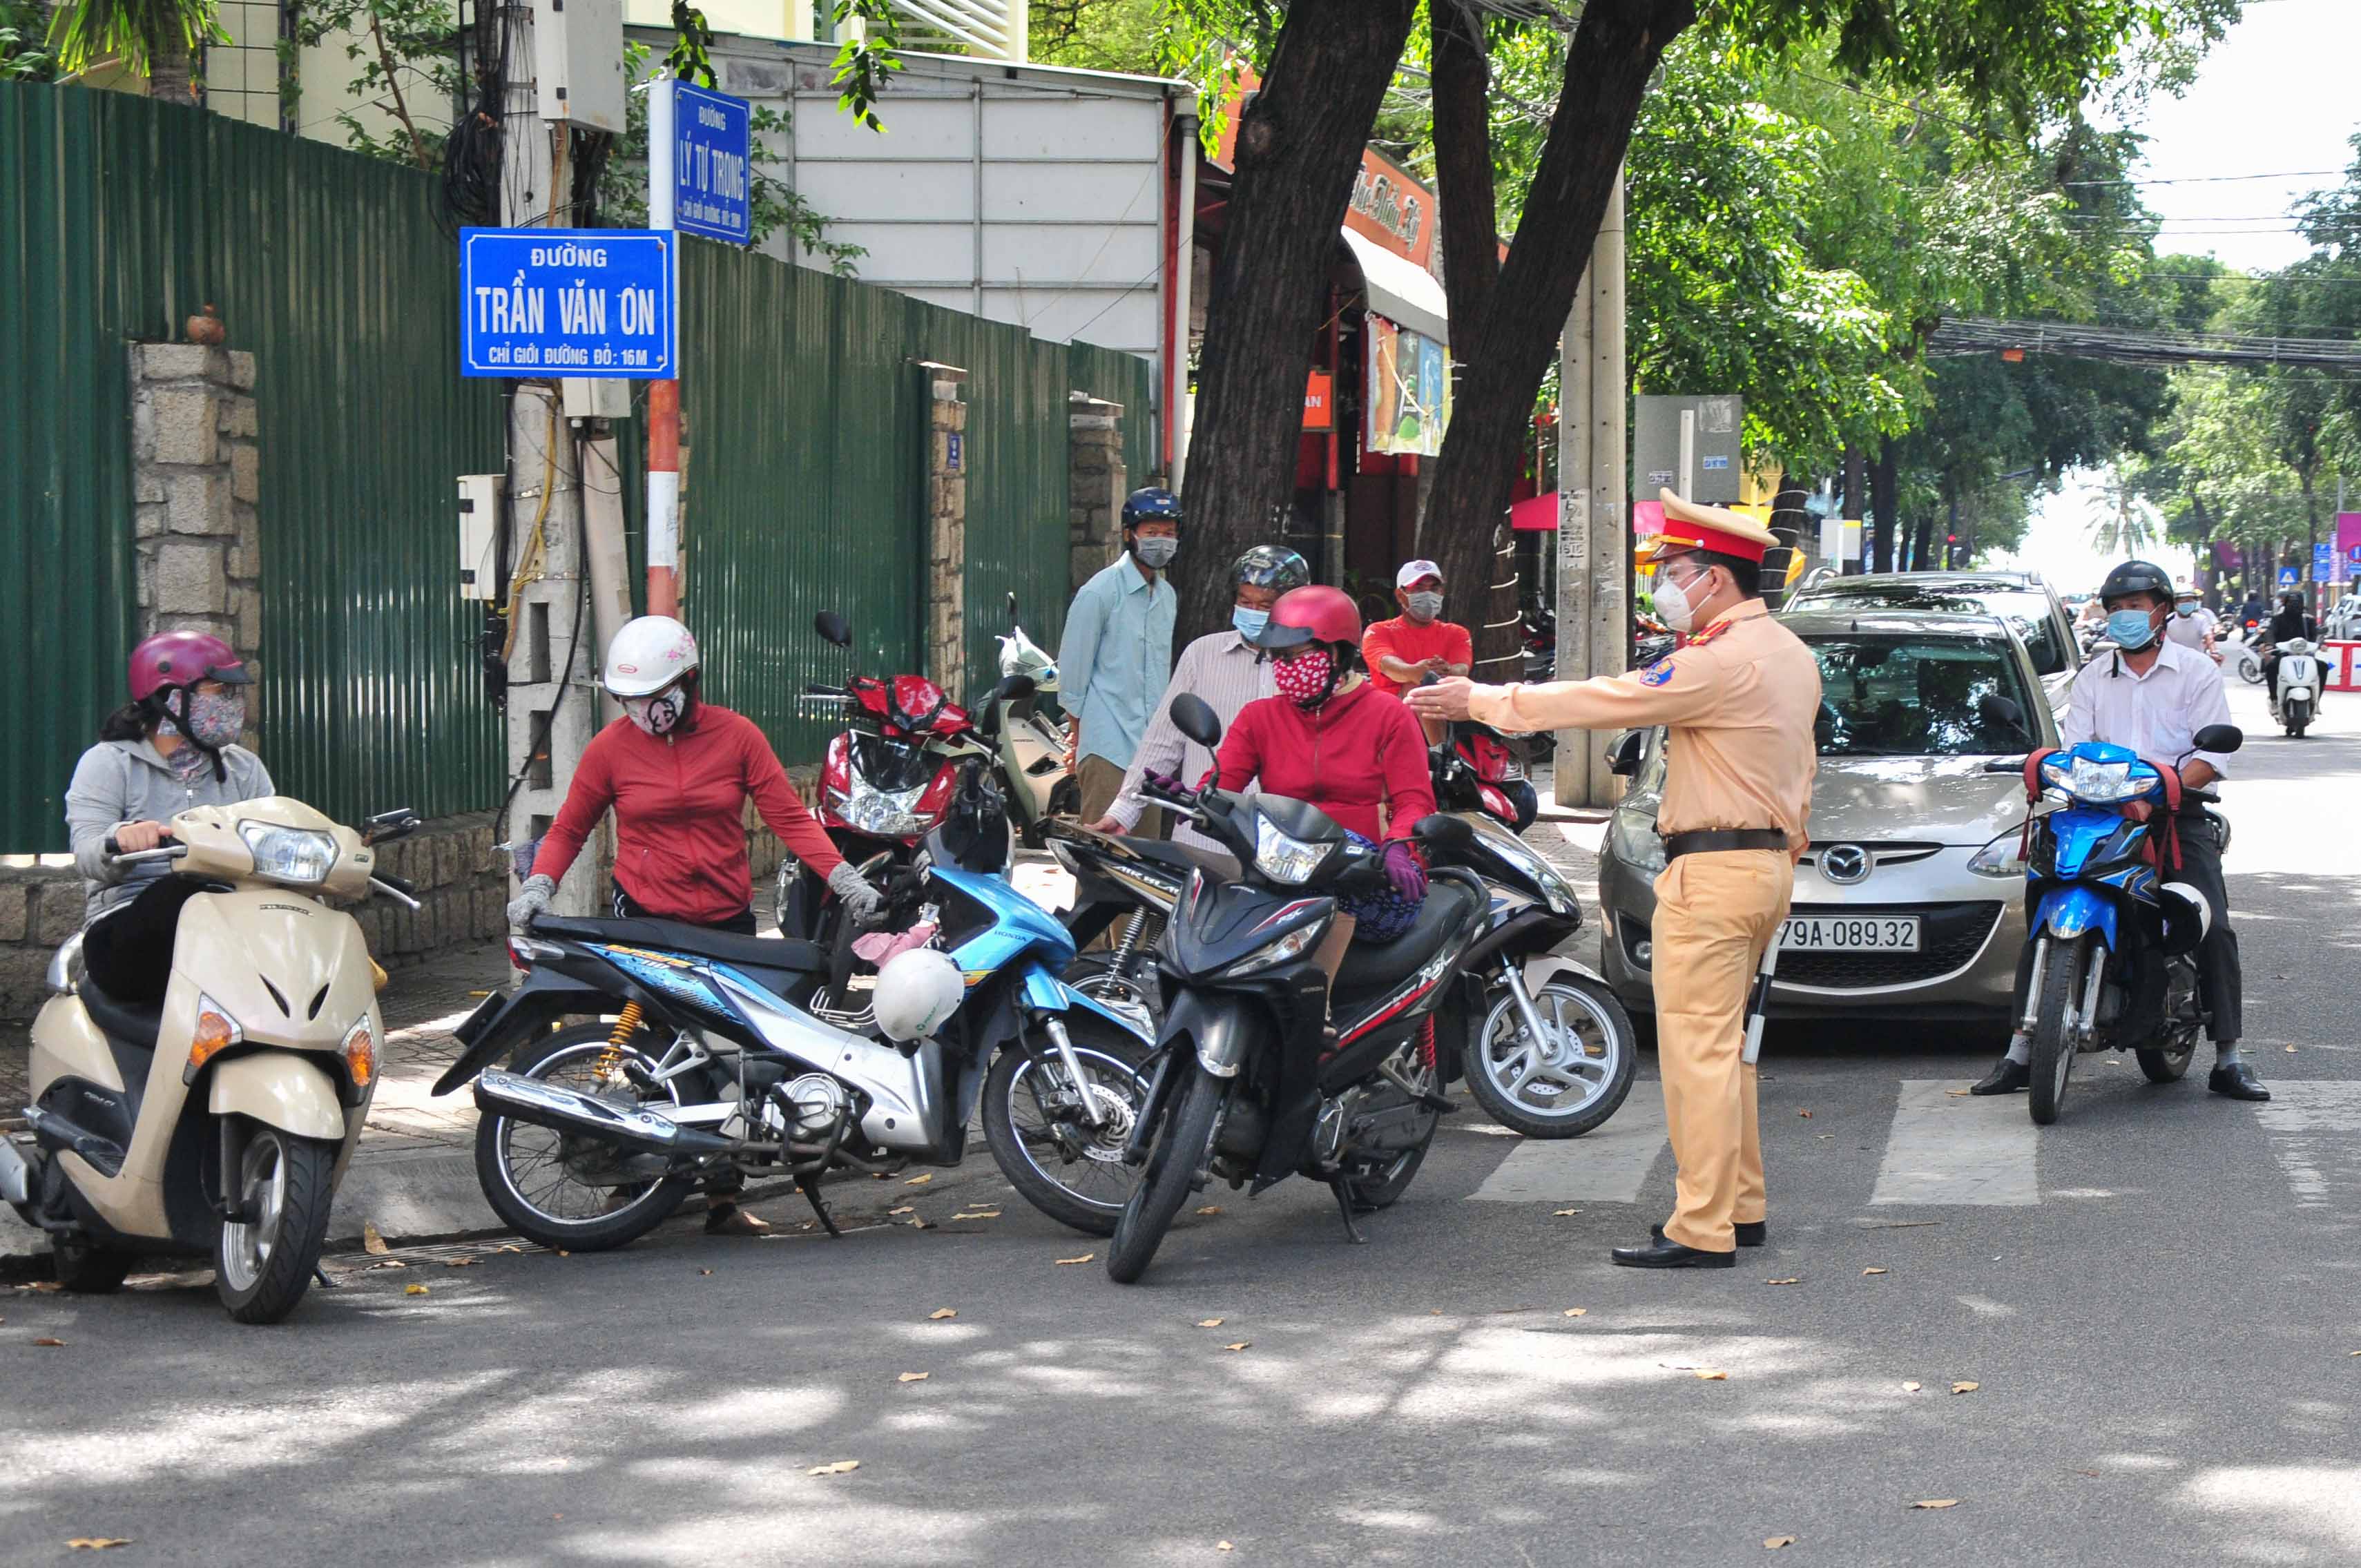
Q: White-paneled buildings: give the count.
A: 1